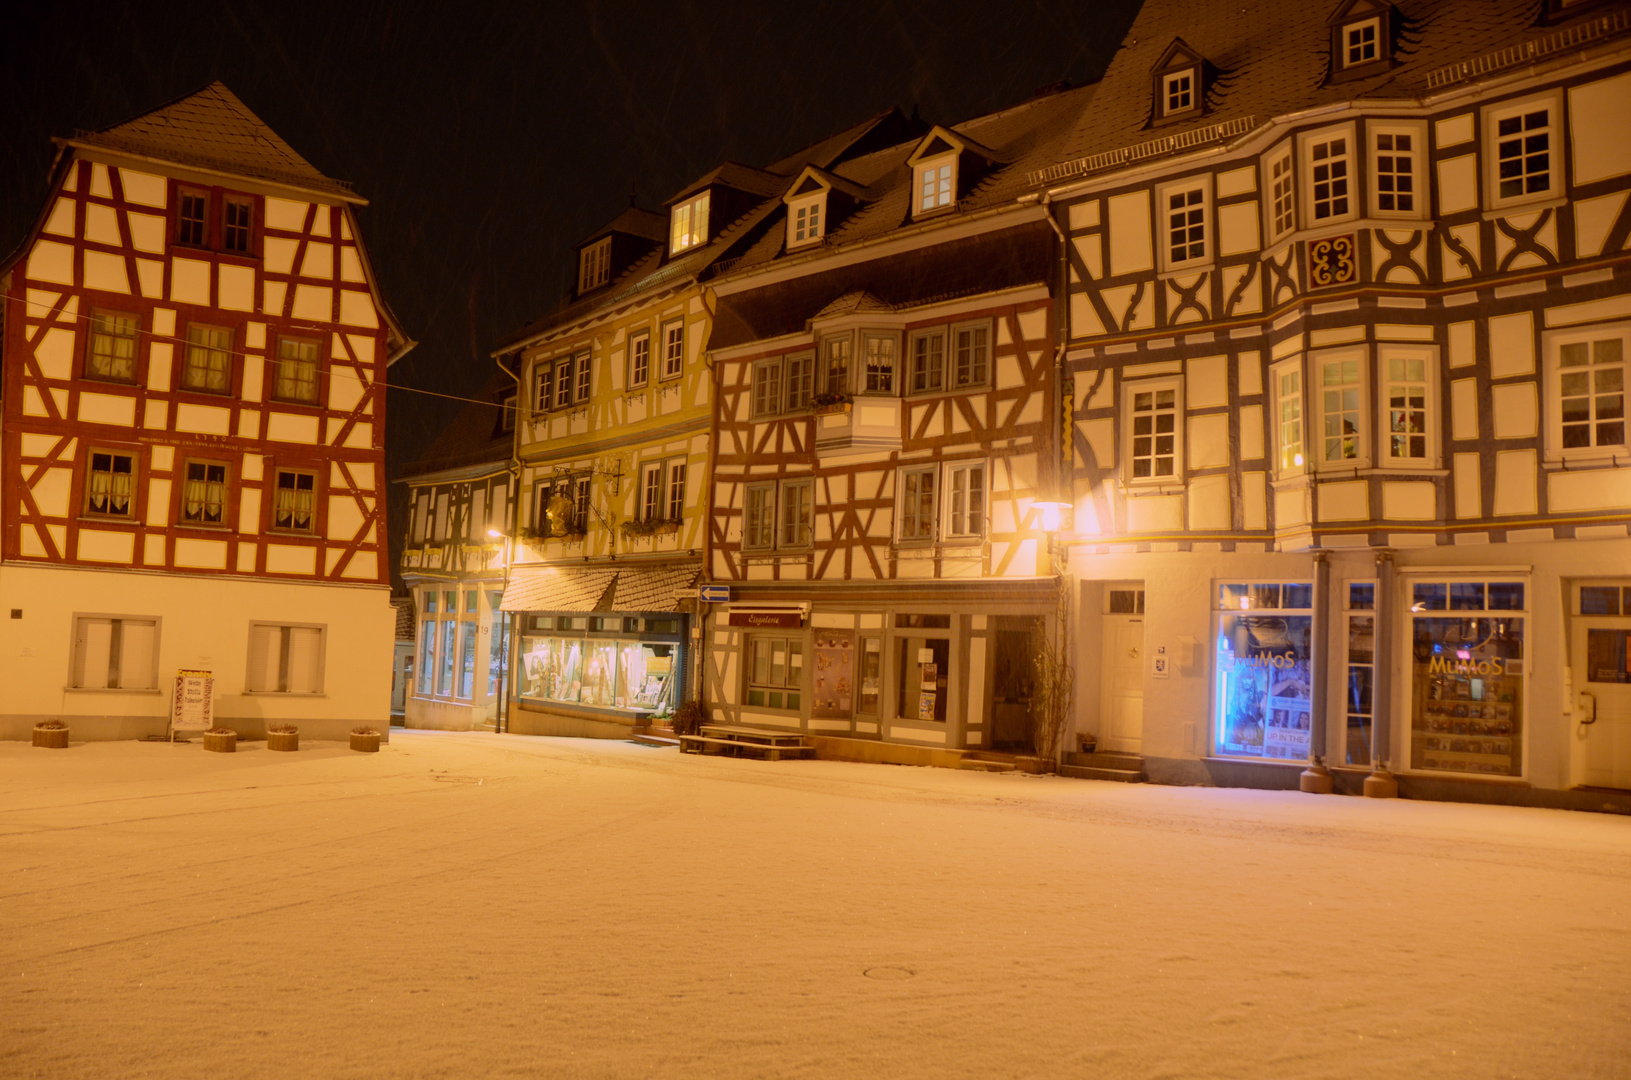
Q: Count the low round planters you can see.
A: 4